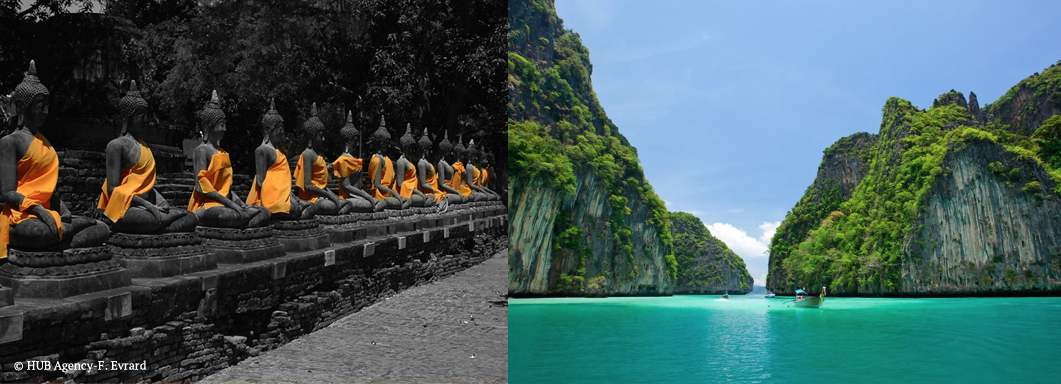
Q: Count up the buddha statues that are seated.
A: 14